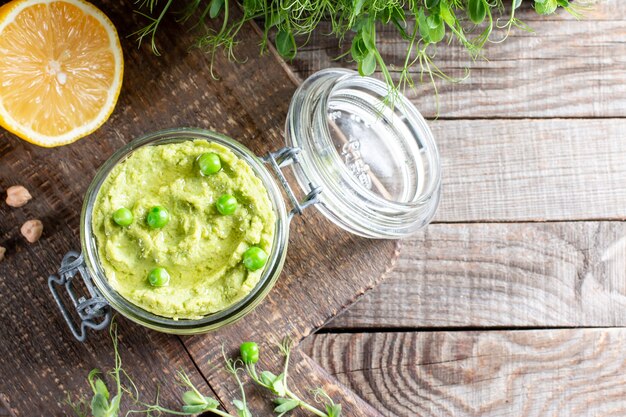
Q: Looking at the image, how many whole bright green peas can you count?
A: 7